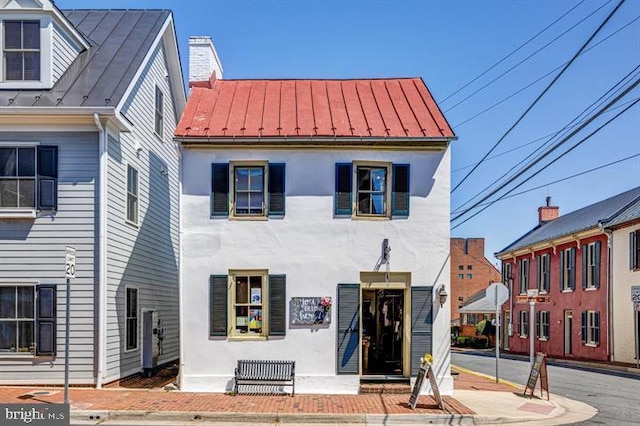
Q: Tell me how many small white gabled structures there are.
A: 1